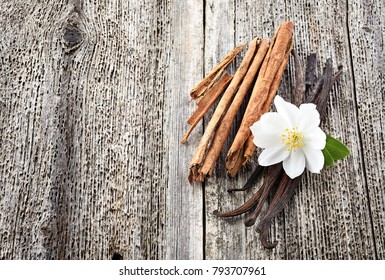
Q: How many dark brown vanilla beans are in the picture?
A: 5